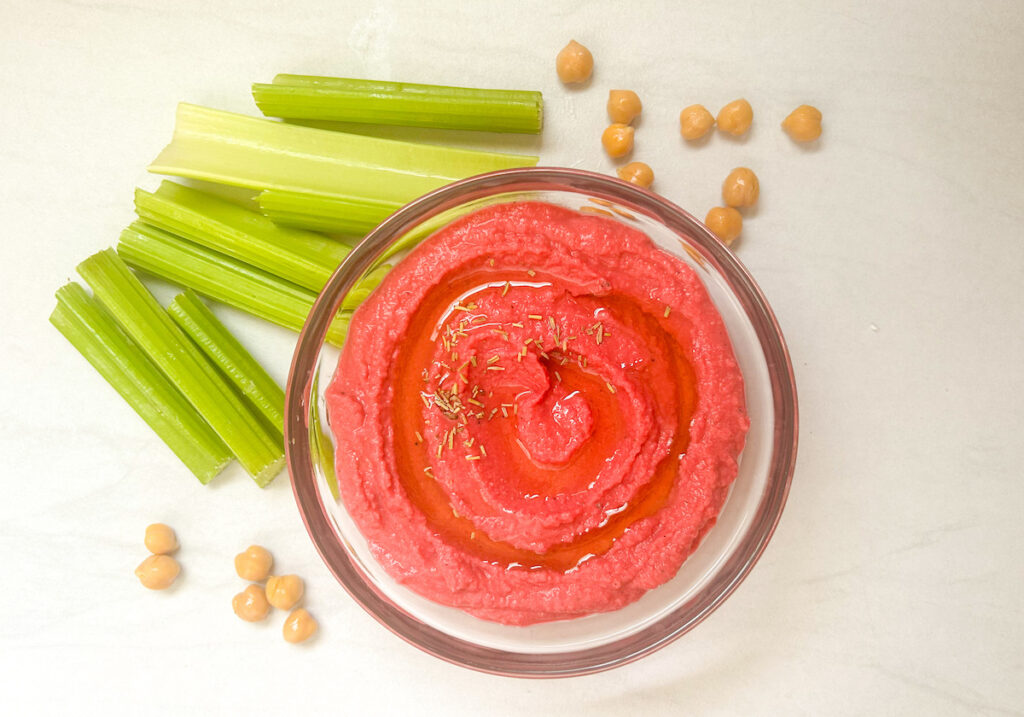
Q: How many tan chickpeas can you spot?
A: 15